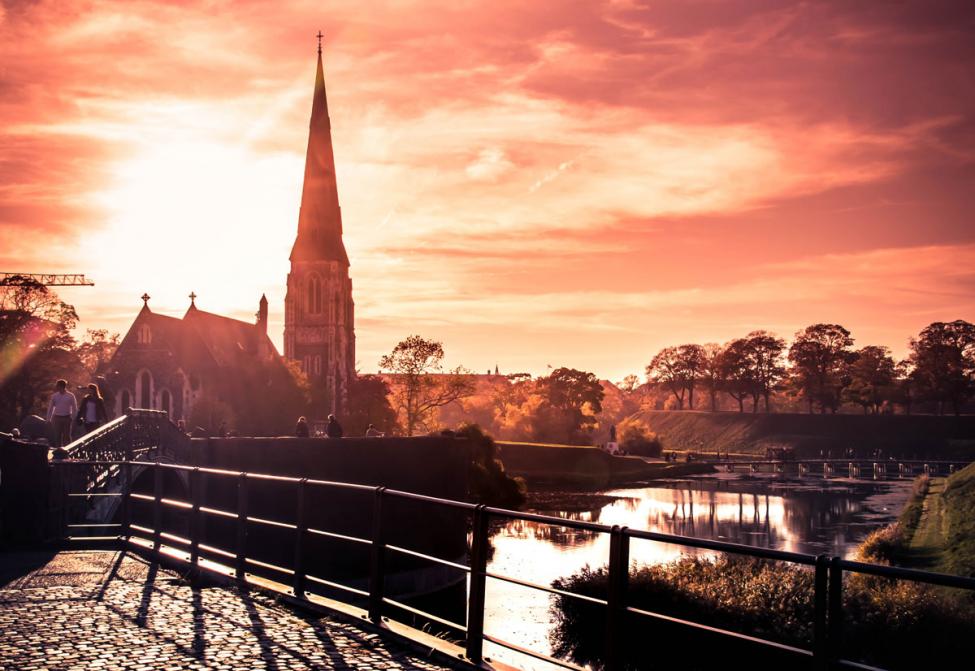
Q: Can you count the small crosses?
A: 3